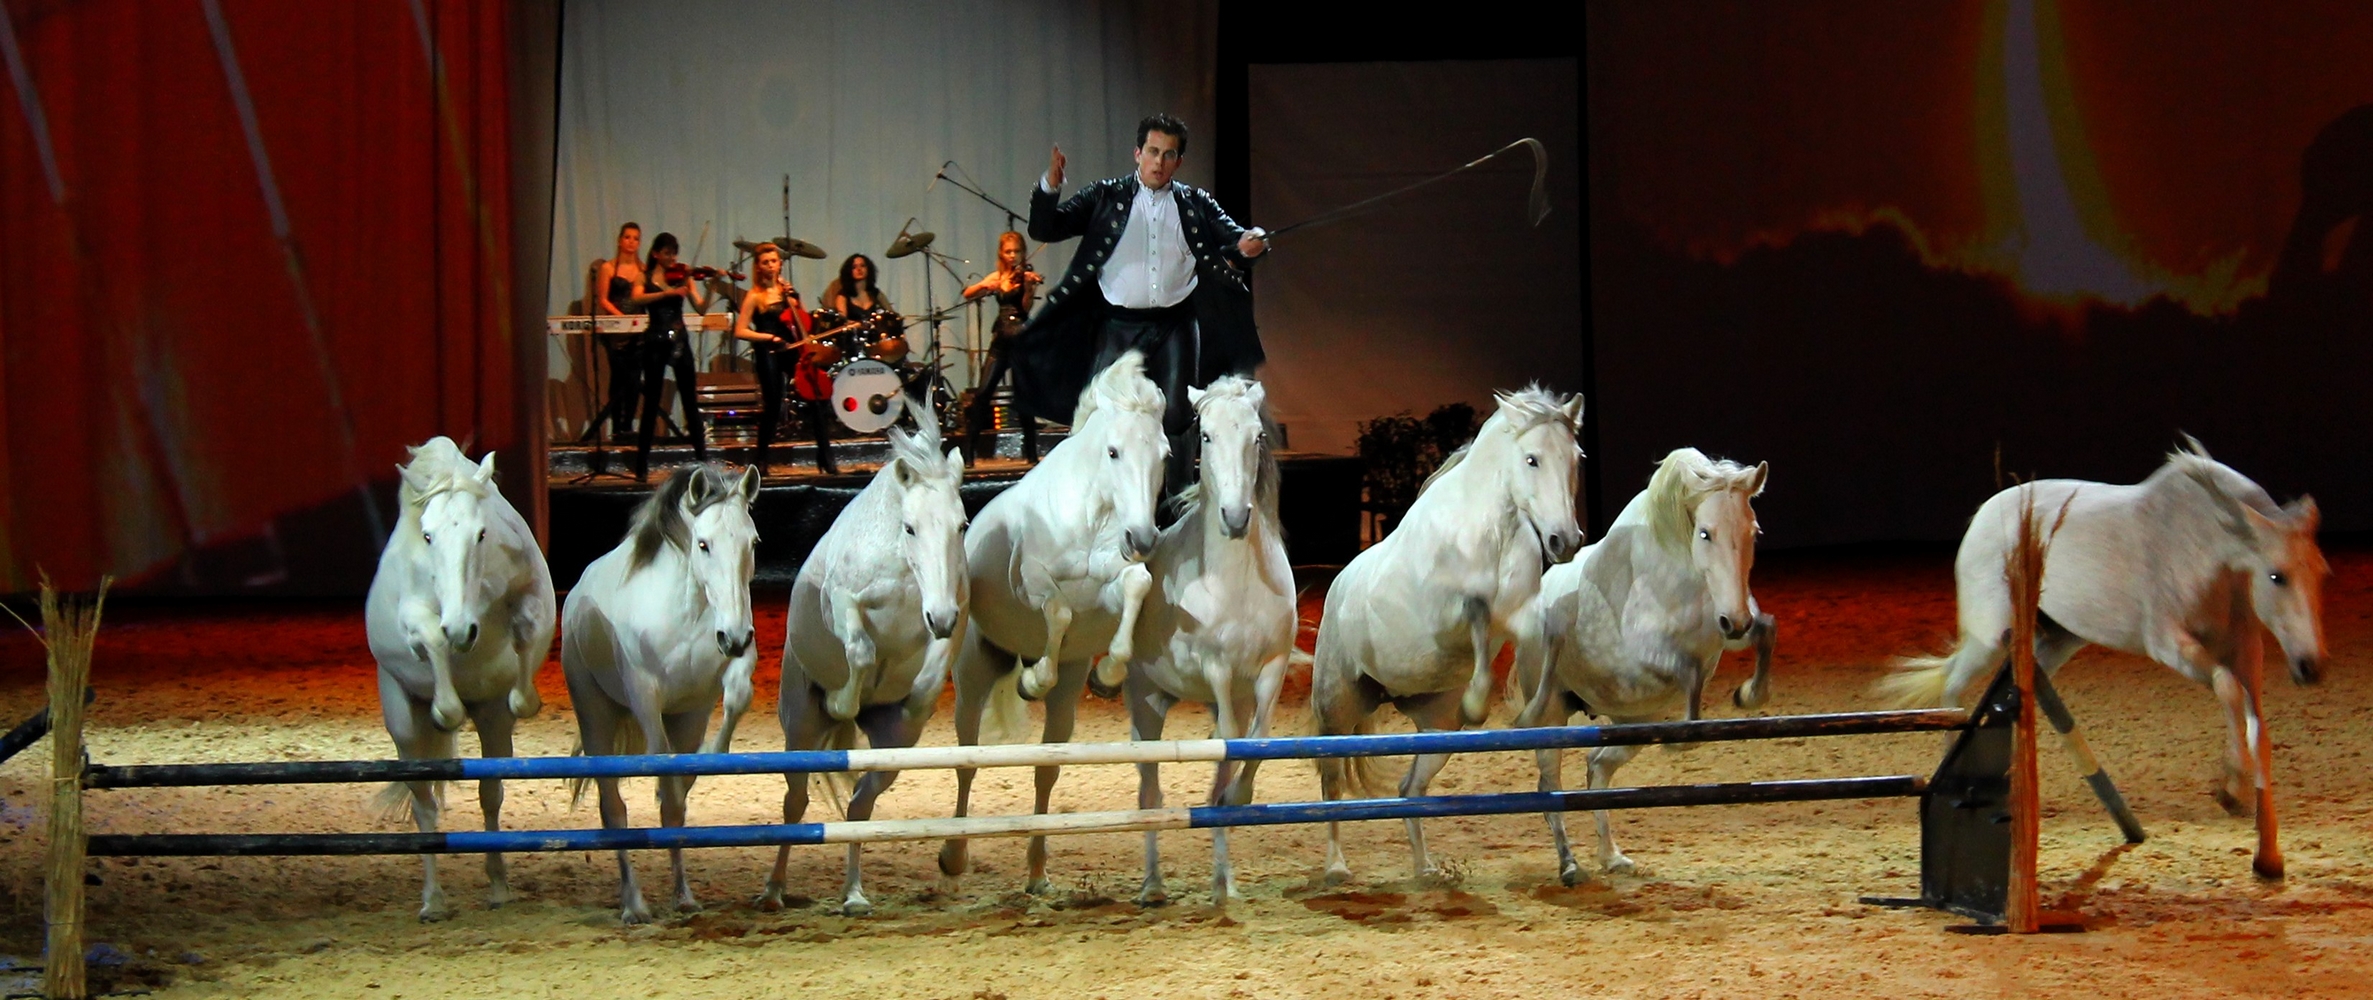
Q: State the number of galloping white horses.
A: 8